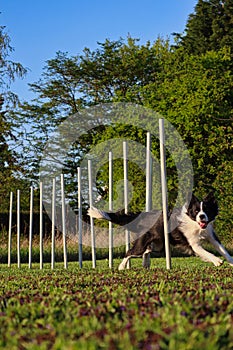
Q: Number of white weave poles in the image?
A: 12